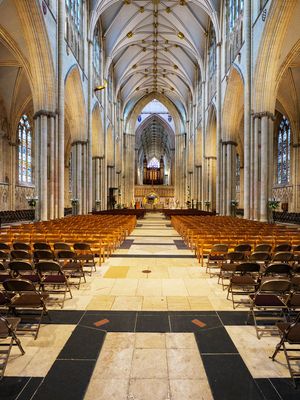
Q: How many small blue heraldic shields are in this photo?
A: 2